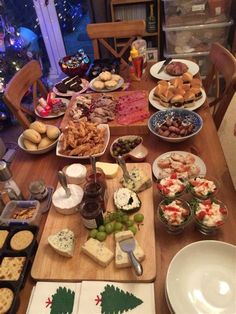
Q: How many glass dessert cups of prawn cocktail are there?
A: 4